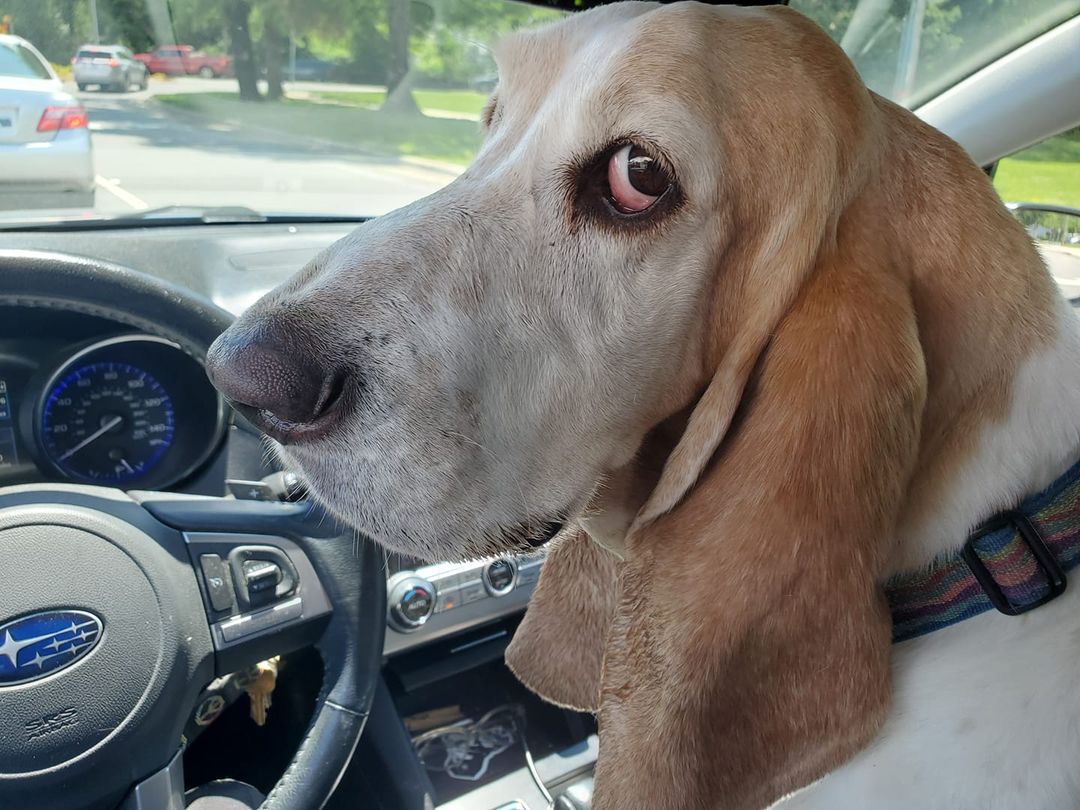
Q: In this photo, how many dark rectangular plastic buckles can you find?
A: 1